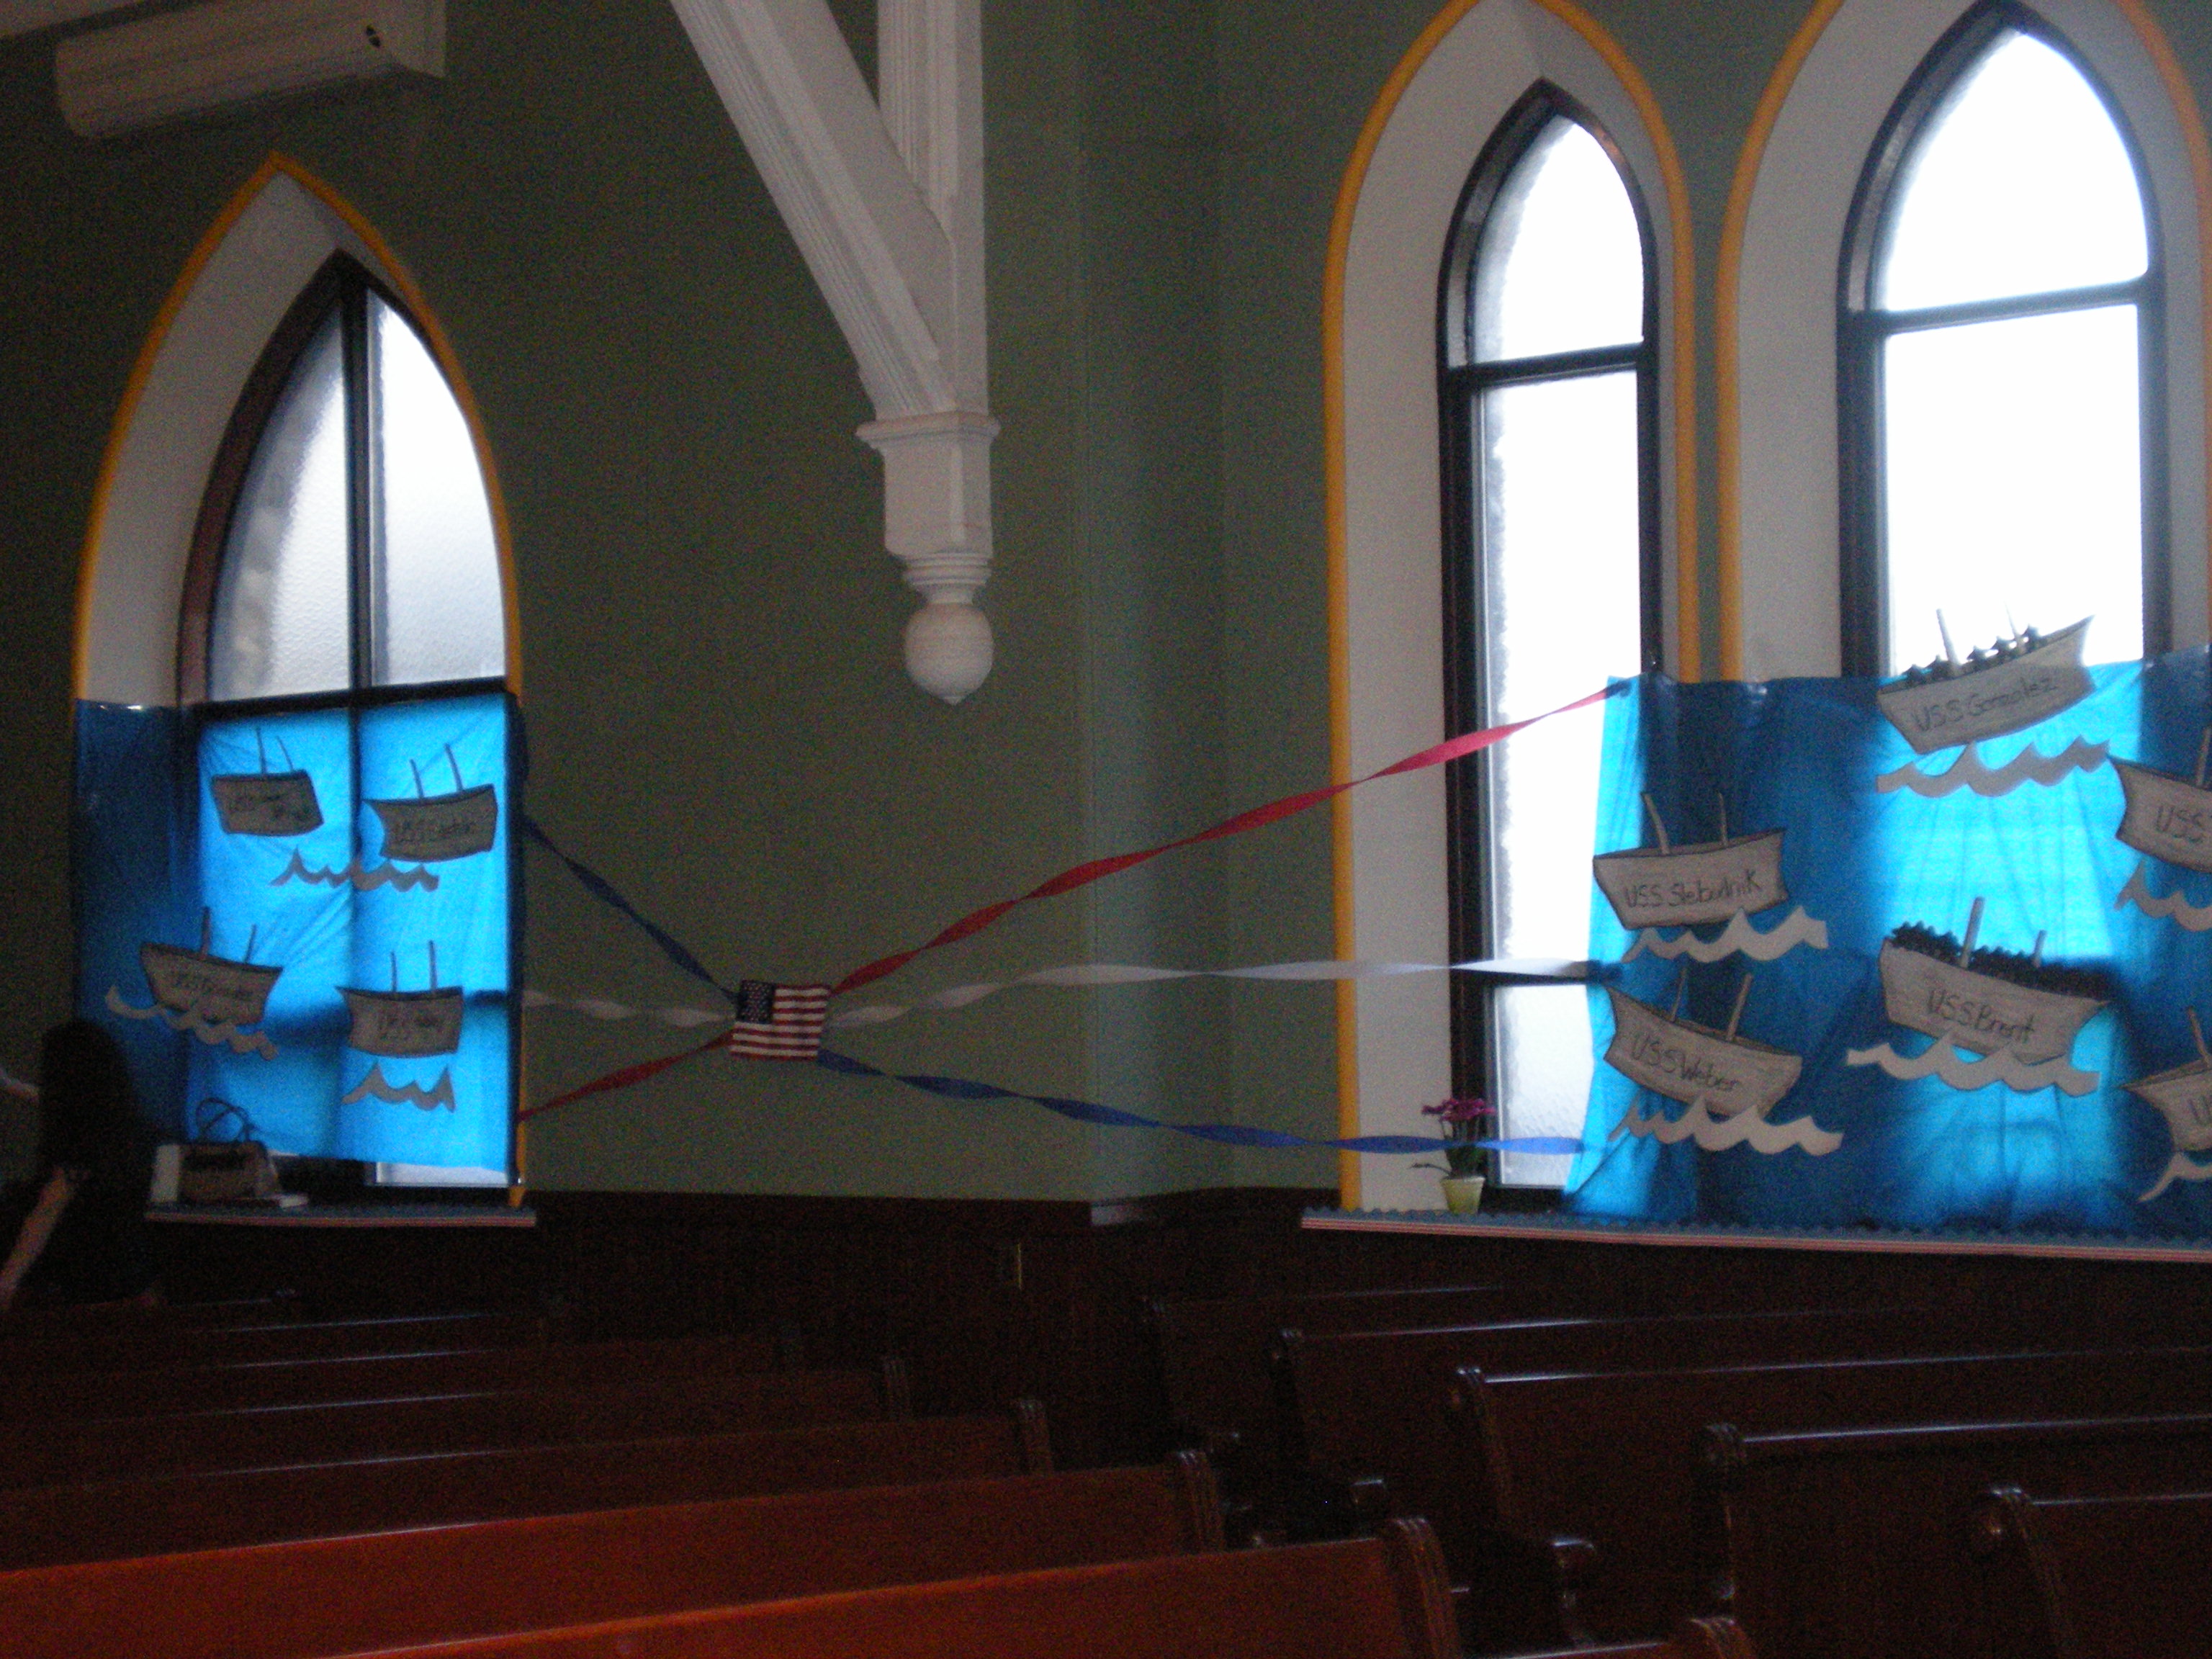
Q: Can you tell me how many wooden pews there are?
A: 13